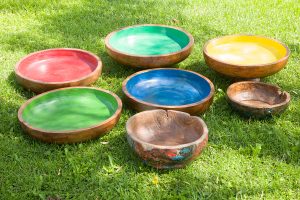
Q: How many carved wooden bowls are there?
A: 7